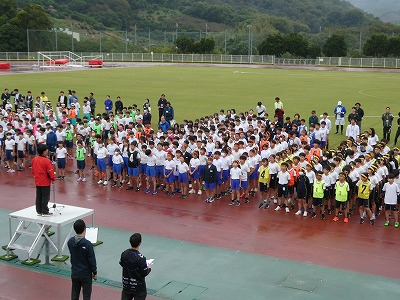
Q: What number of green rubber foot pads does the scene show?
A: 6